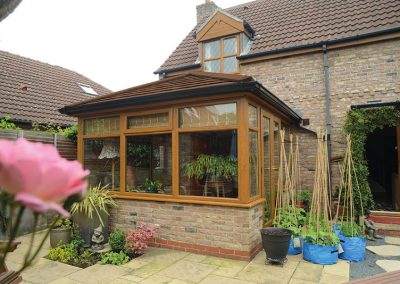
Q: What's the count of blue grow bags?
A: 3